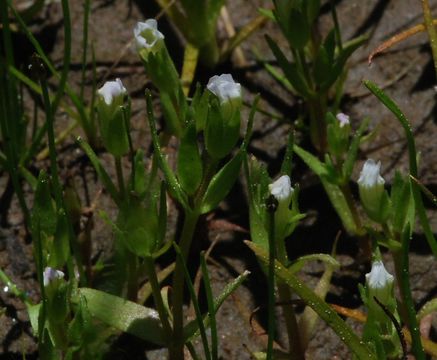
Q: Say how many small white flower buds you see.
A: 8